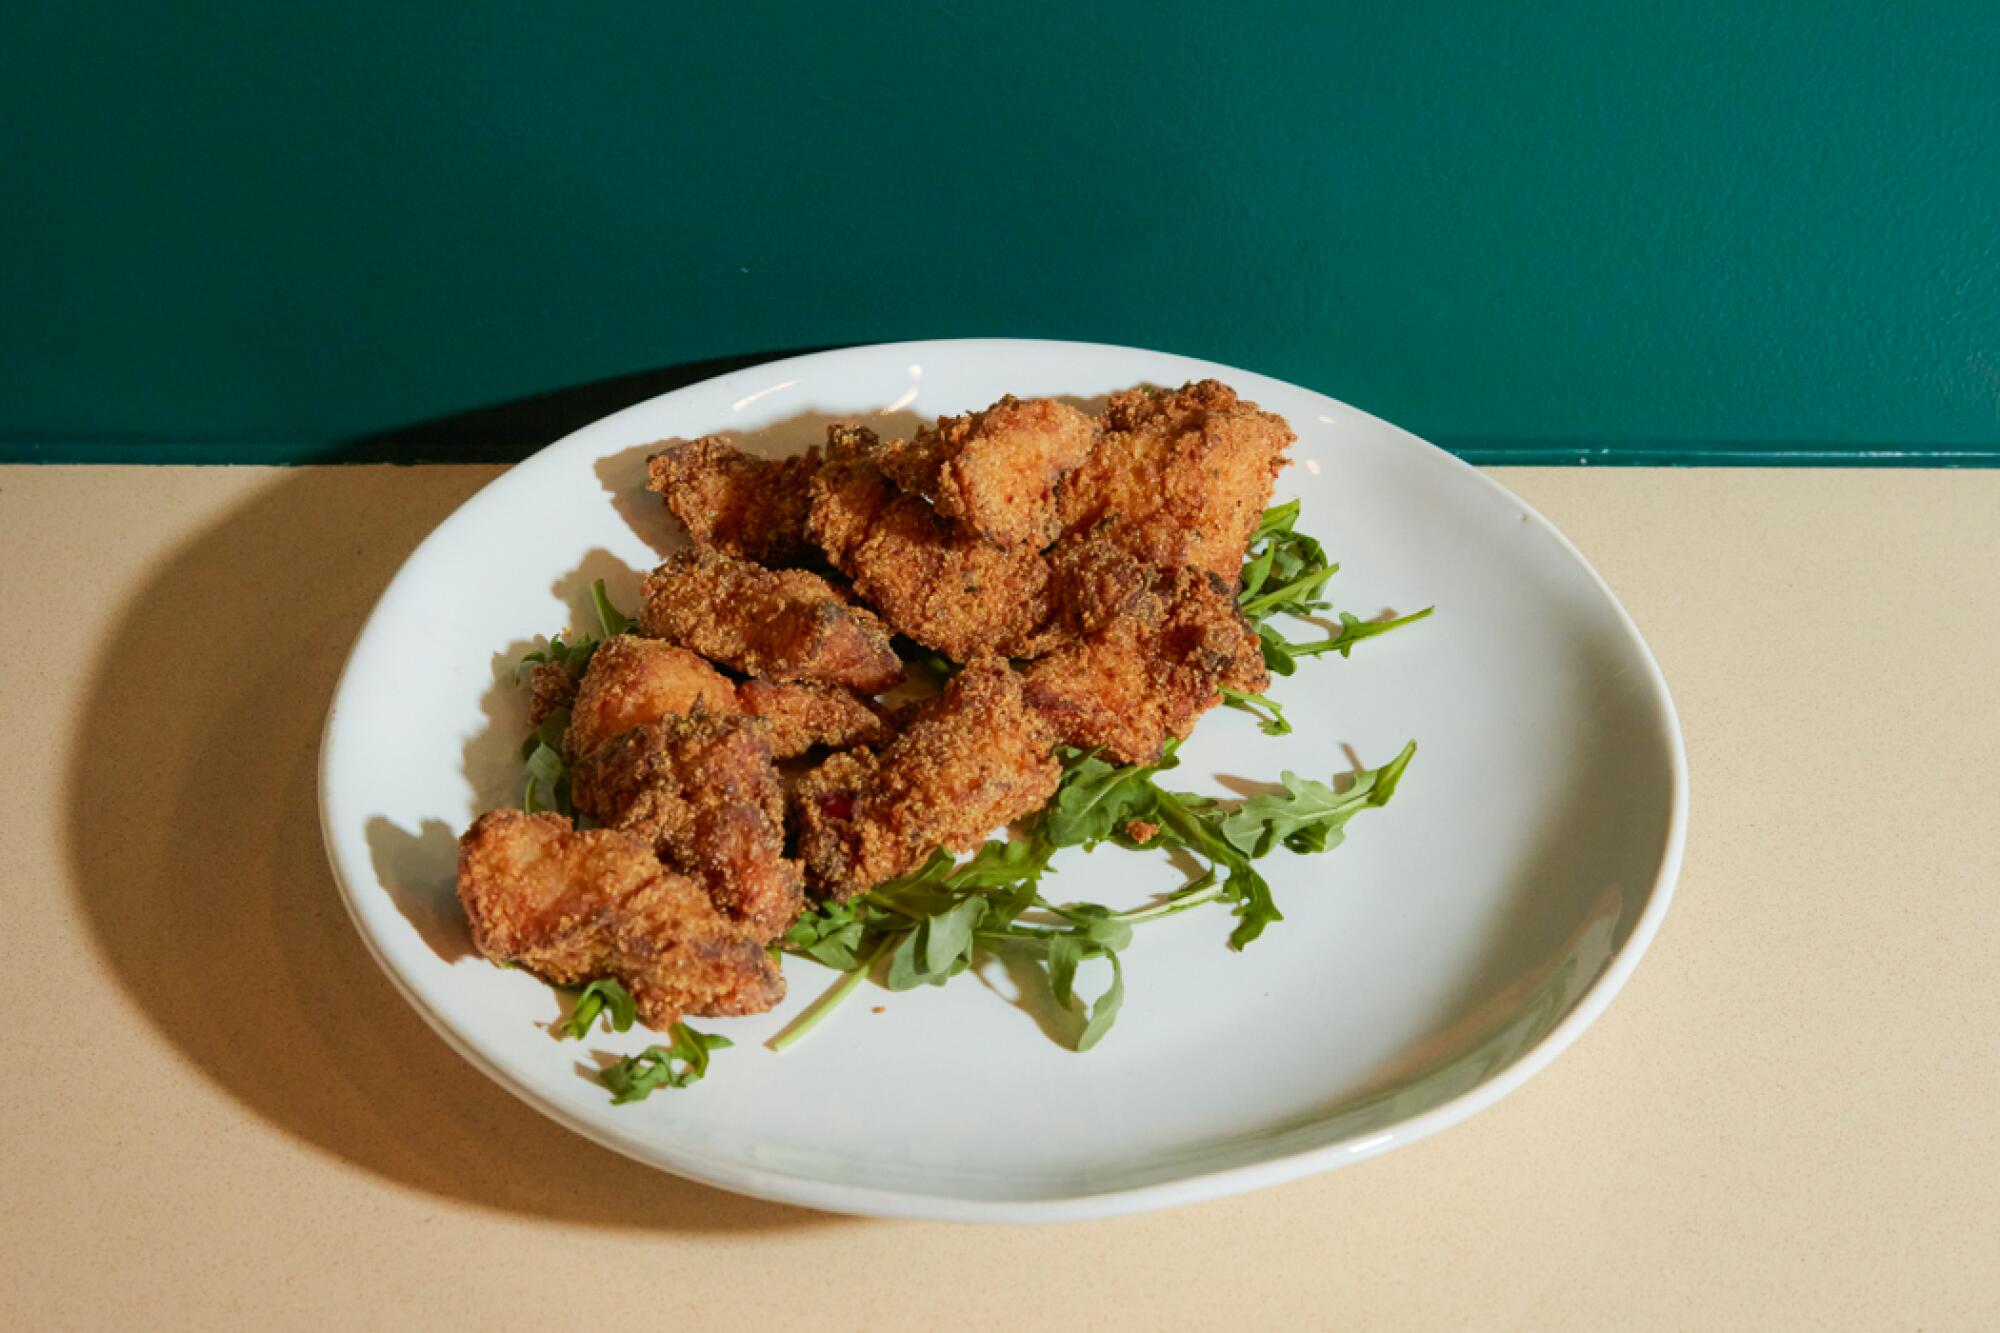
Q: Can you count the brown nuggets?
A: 11